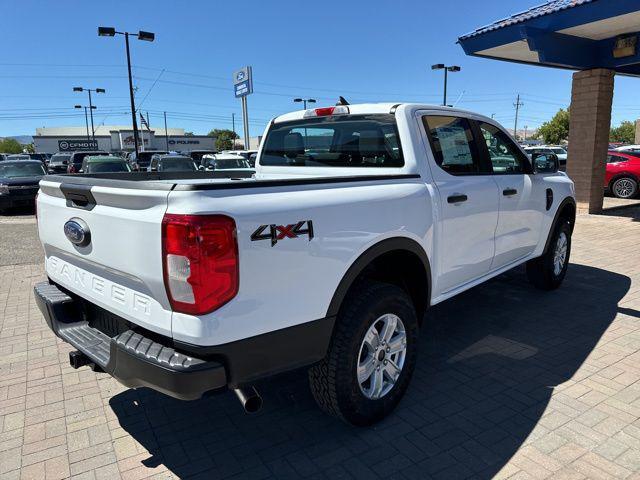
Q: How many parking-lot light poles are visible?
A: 5